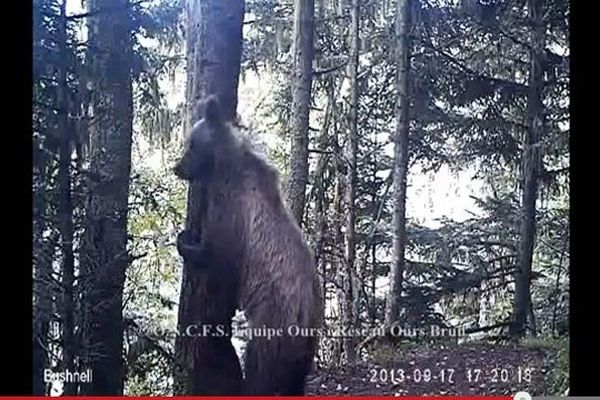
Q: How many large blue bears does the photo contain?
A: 0